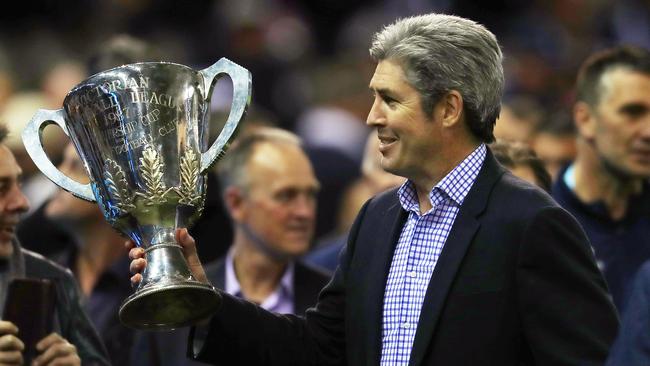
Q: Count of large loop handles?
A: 2